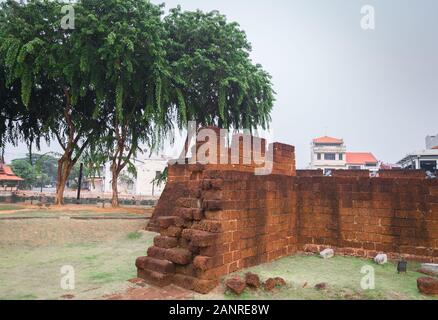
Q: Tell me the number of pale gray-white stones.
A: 2